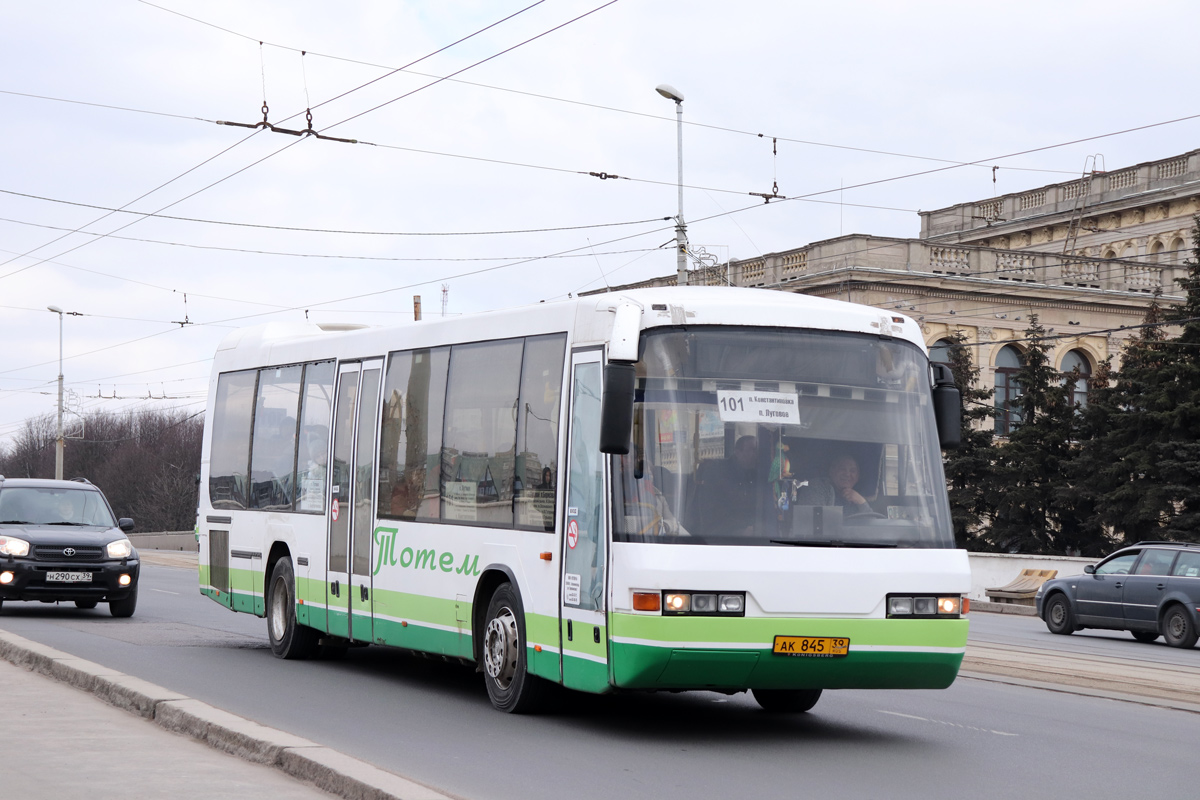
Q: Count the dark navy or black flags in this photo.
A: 0